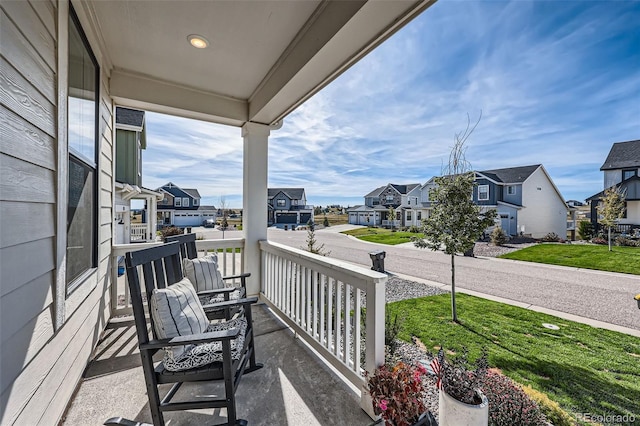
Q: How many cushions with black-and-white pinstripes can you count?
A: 2